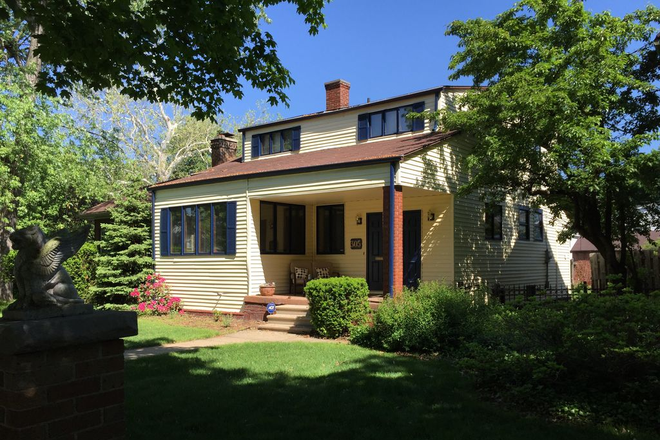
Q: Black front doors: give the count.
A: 2